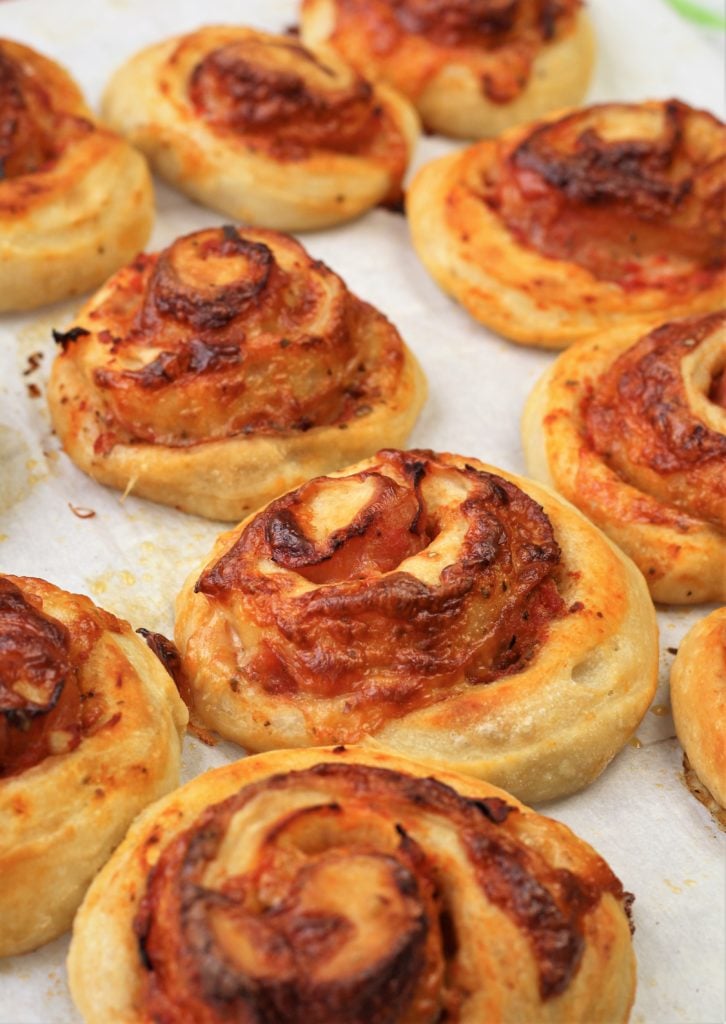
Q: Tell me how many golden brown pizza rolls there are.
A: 10